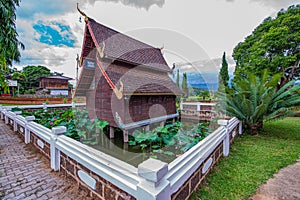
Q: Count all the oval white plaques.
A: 6